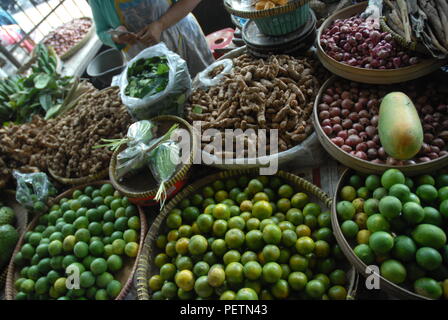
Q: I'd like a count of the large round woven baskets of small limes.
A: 3